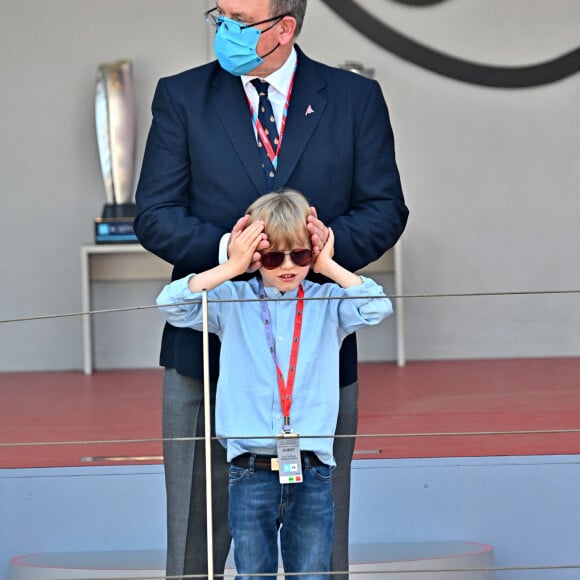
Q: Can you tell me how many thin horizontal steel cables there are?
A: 3